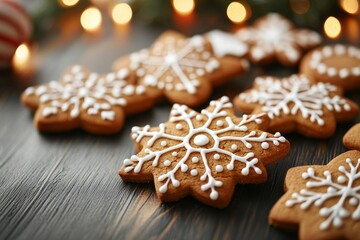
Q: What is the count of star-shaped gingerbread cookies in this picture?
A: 6